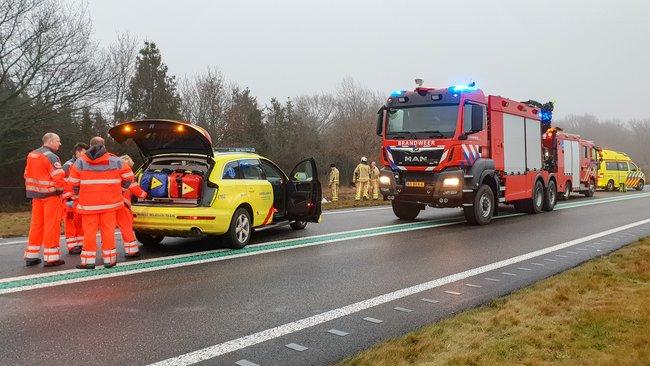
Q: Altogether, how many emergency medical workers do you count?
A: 4